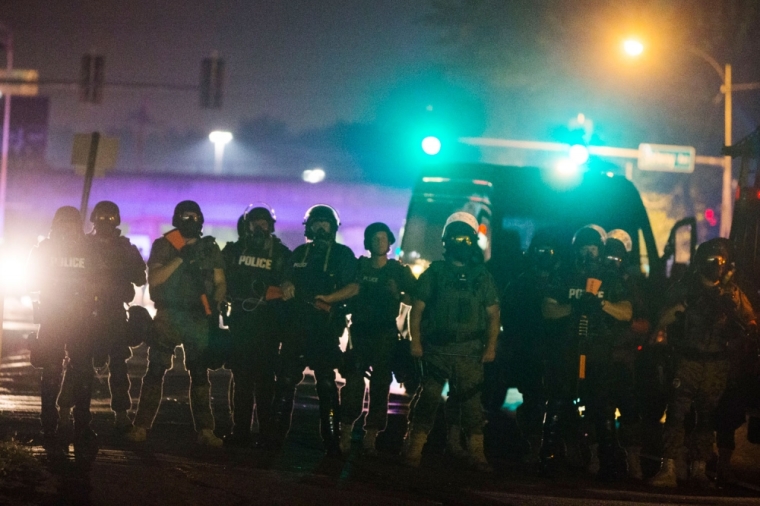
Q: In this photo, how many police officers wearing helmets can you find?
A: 11